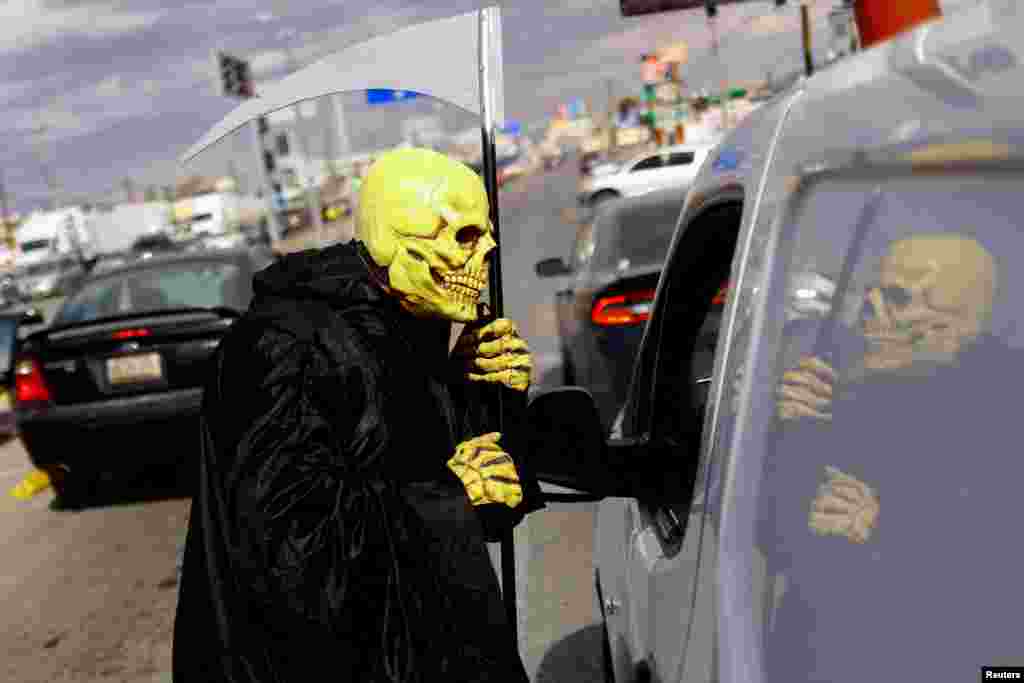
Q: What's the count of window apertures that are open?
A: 1